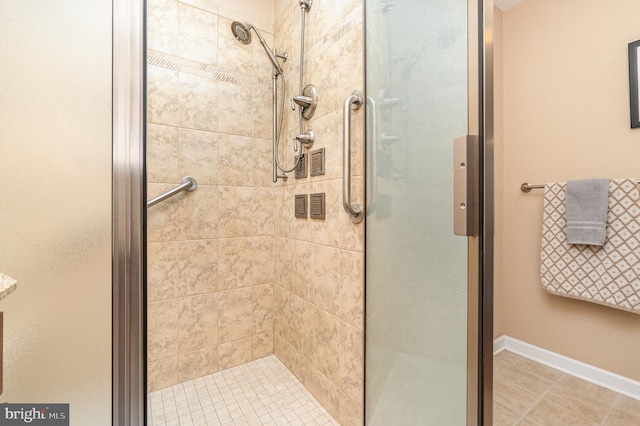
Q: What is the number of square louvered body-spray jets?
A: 4